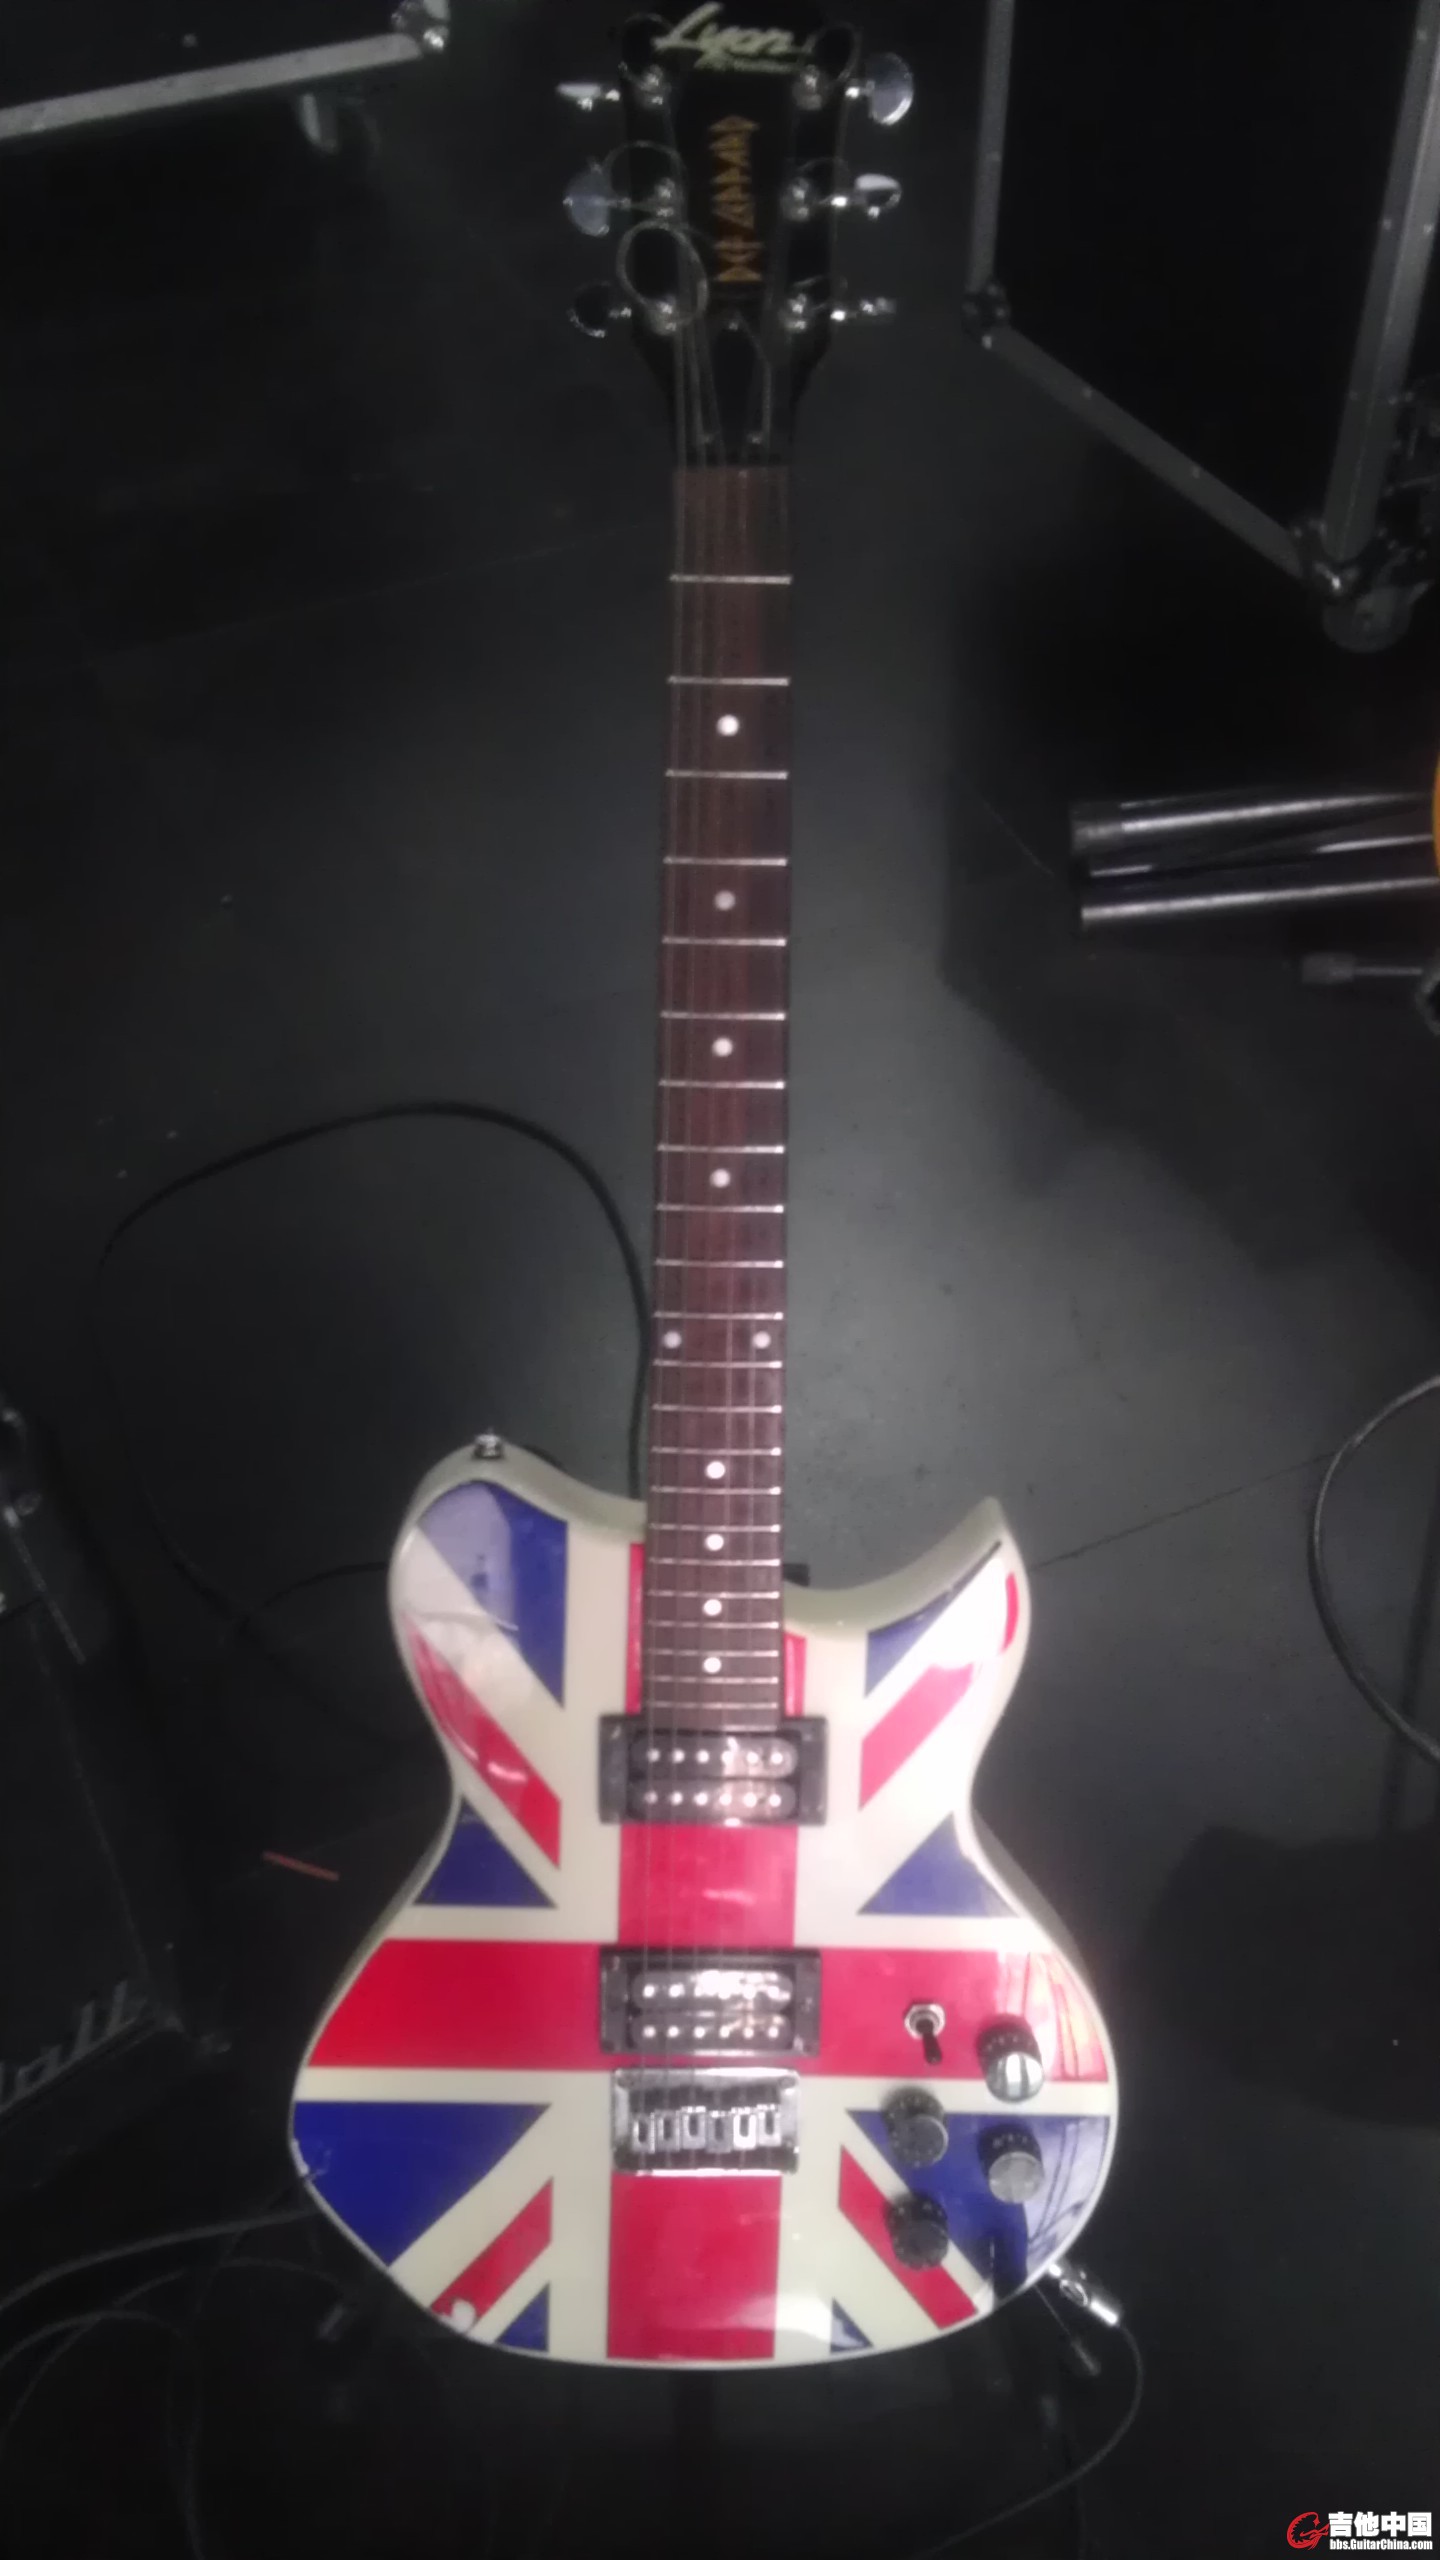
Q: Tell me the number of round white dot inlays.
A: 10